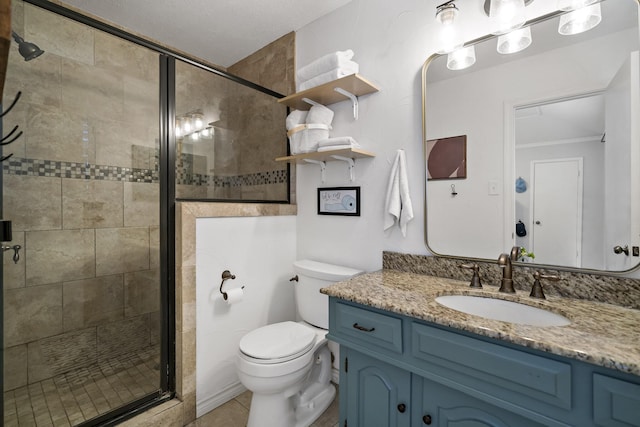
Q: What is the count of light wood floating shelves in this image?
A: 2